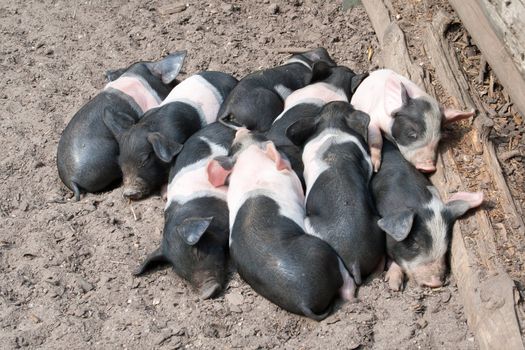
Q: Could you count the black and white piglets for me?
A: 9